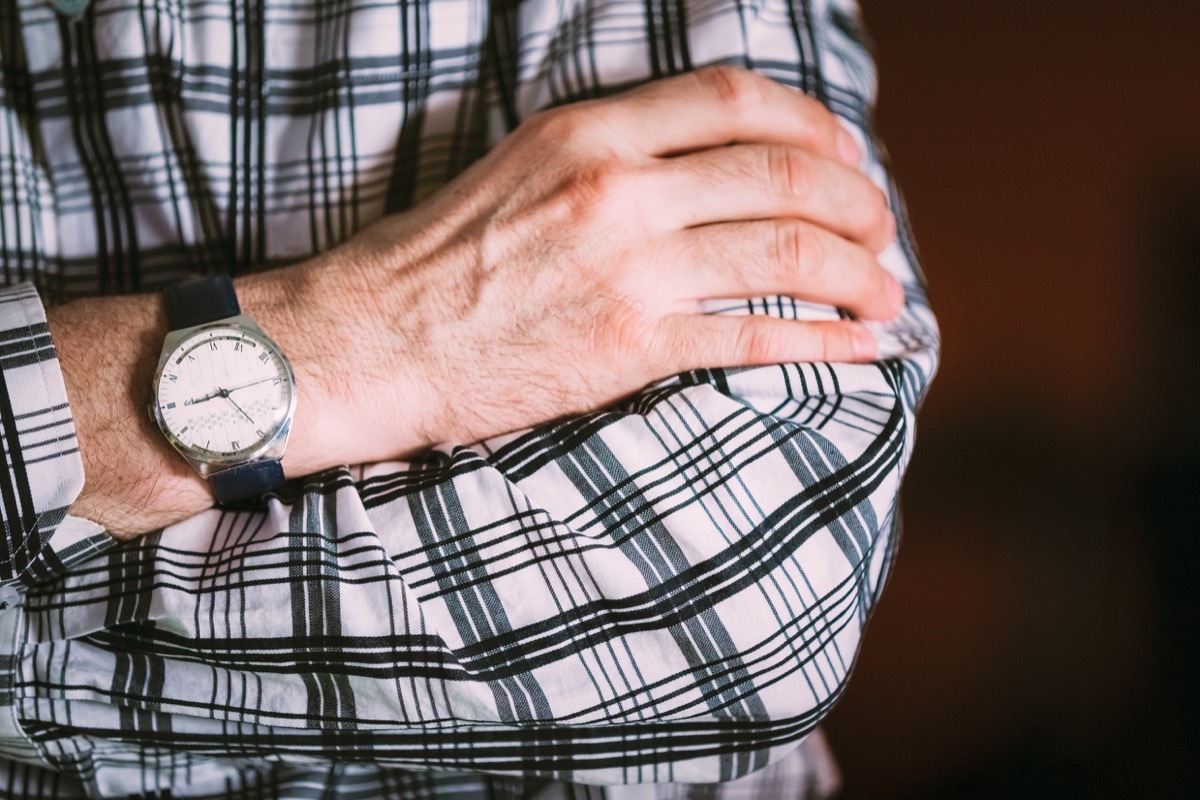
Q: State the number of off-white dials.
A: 1